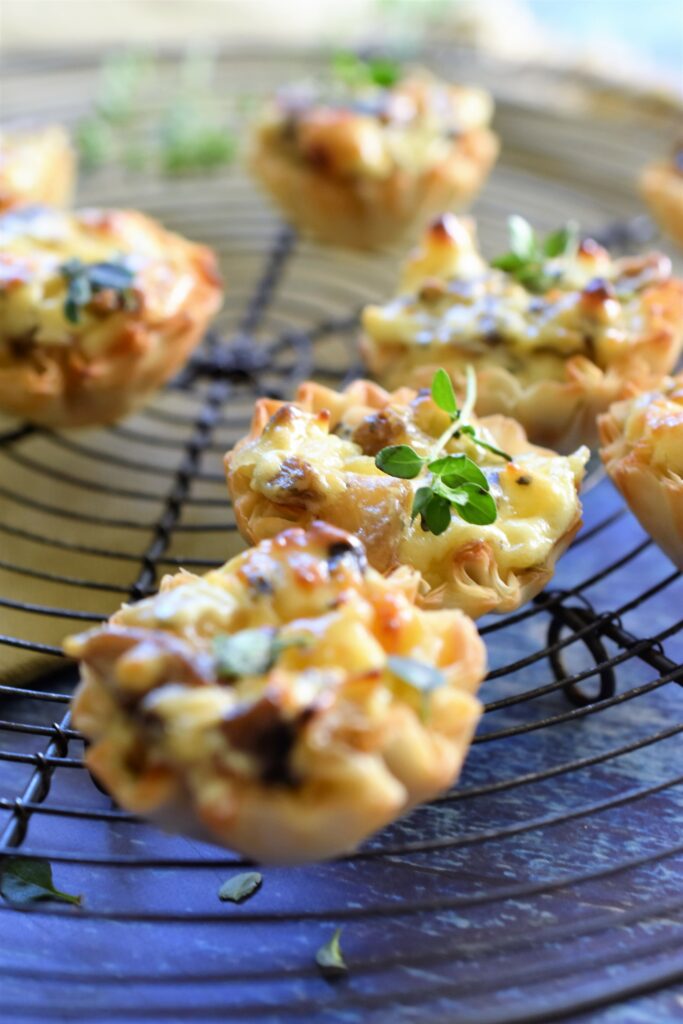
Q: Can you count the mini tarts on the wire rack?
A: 8